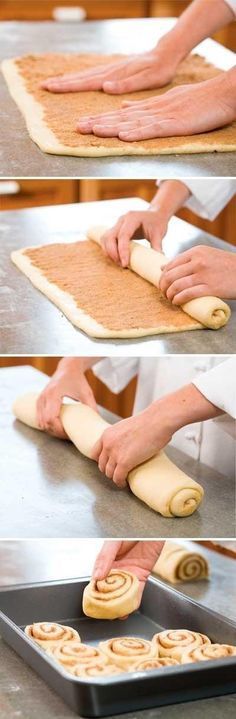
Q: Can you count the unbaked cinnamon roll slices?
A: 8